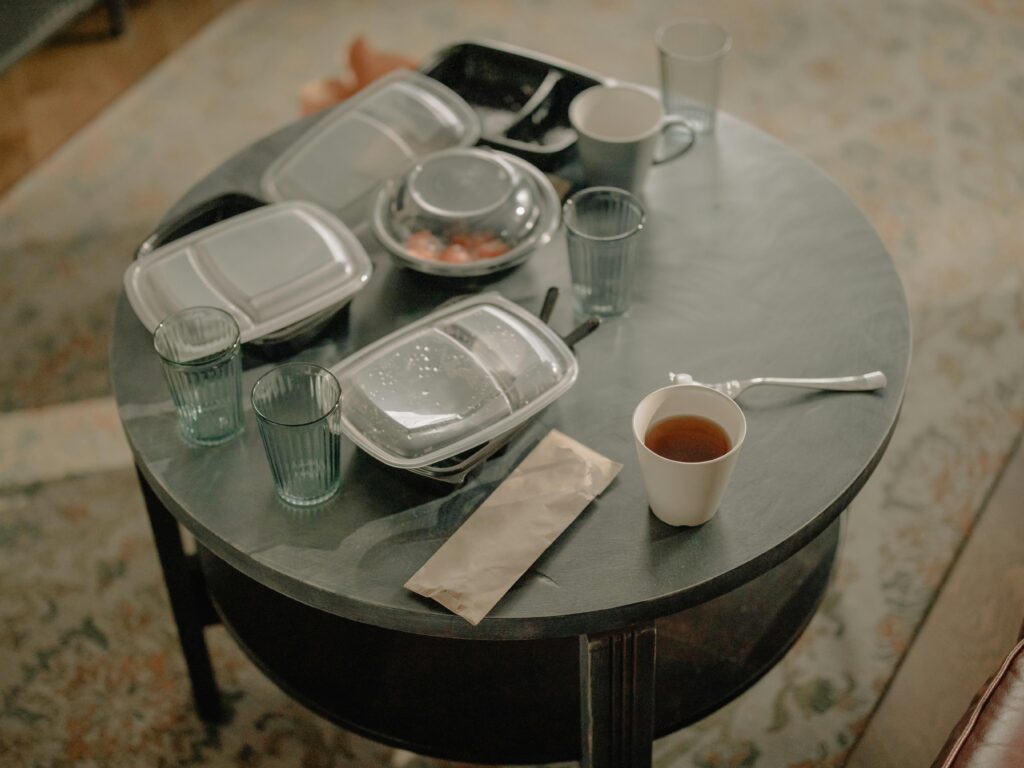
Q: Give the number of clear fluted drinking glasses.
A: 4